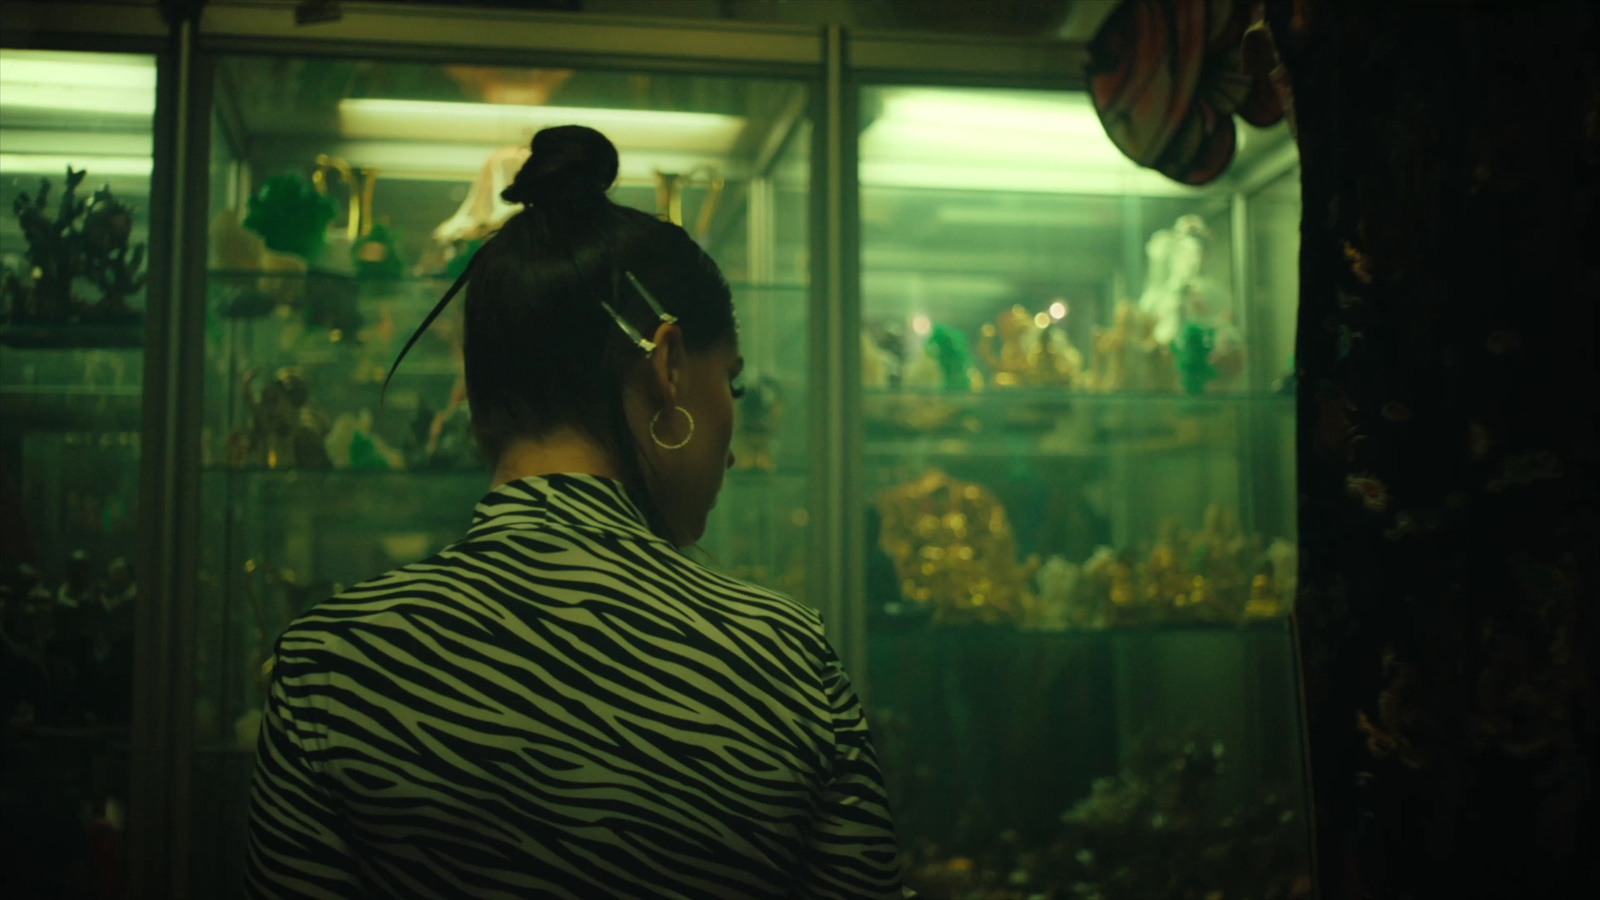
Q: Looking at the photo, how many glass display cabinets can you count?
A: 3